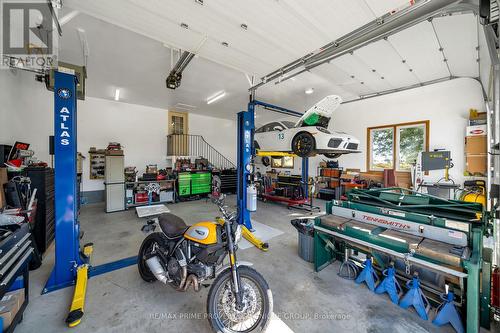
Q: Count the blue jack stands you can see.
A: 4